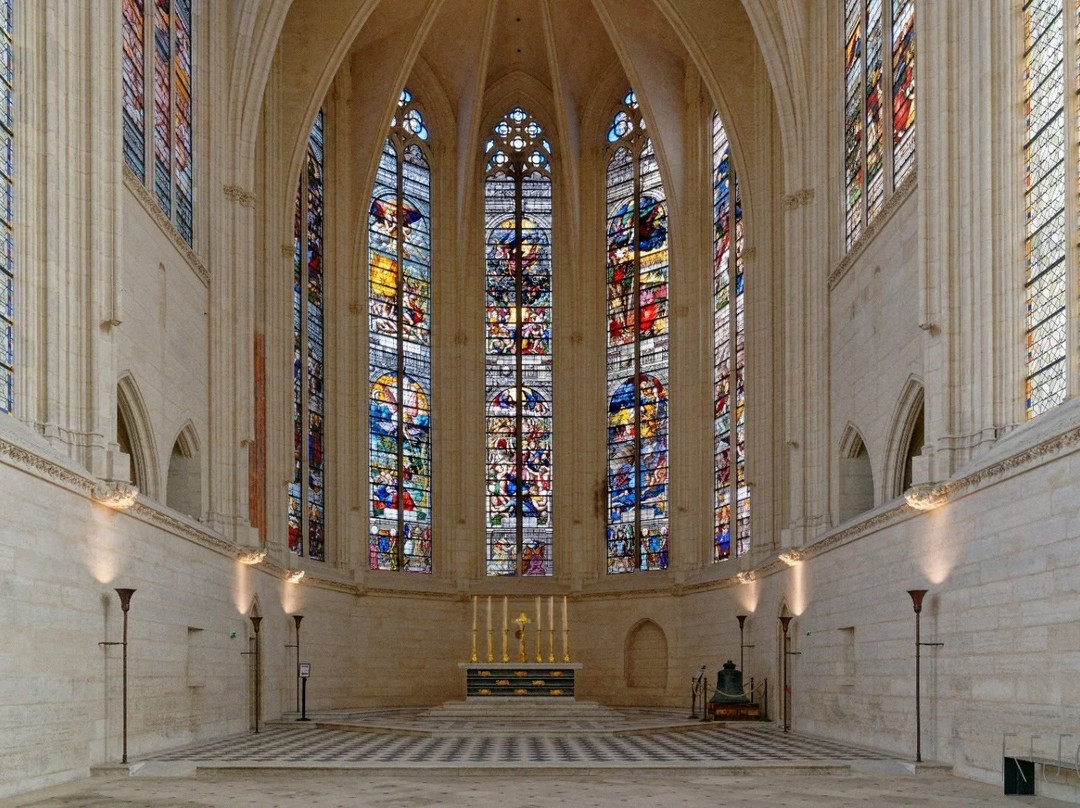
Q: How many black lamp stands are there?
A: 6